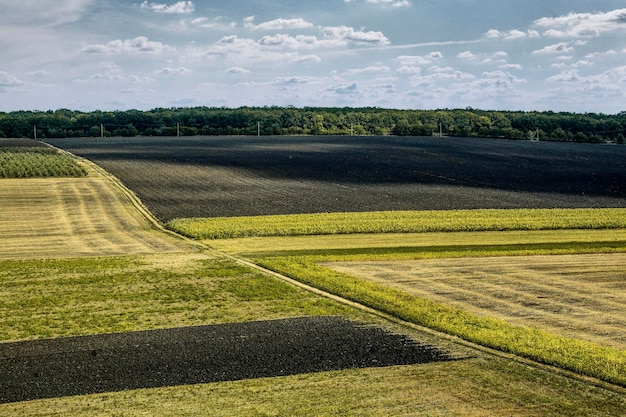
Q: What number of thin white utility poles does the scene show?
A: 7